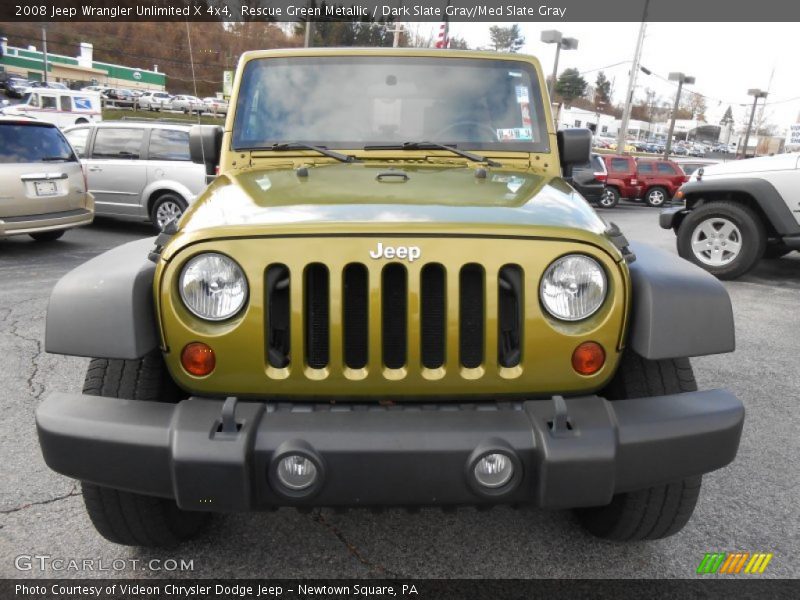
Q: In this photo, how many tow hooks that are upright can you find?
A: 2